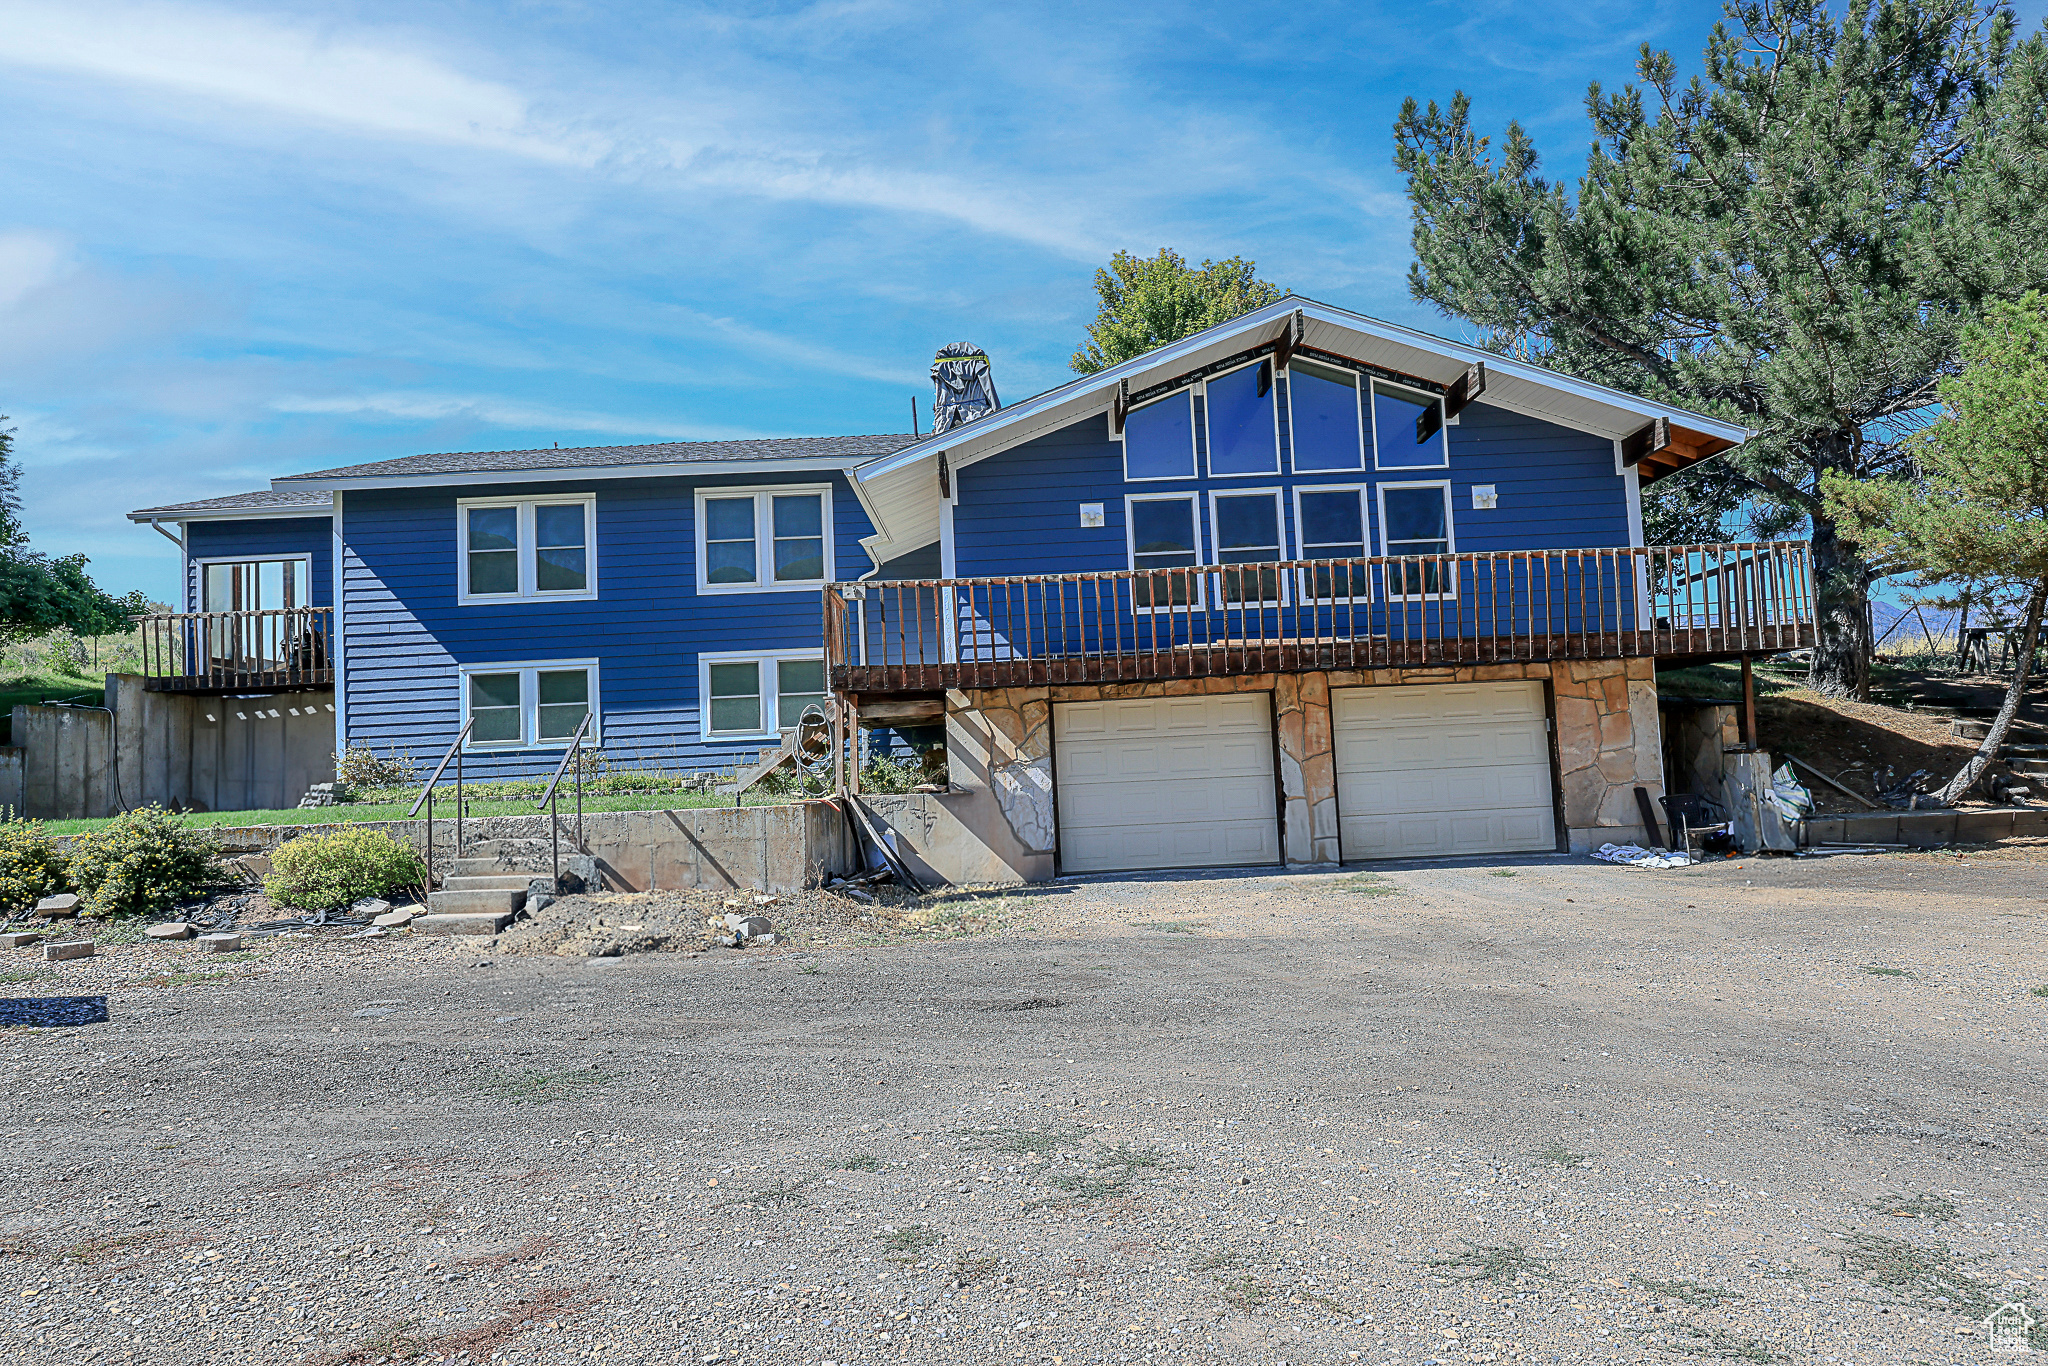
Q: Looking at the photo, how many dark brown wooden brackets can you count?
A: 5